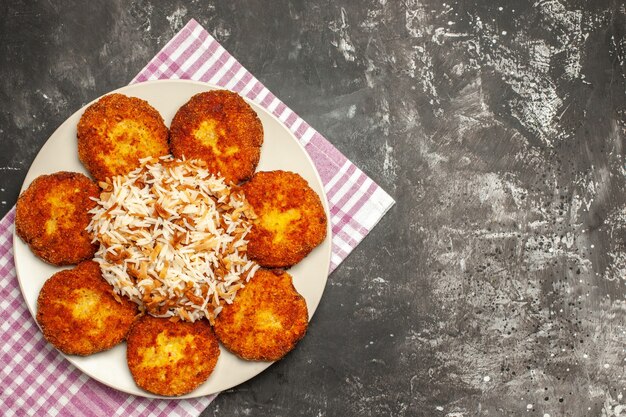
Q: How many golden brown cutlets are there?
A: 7